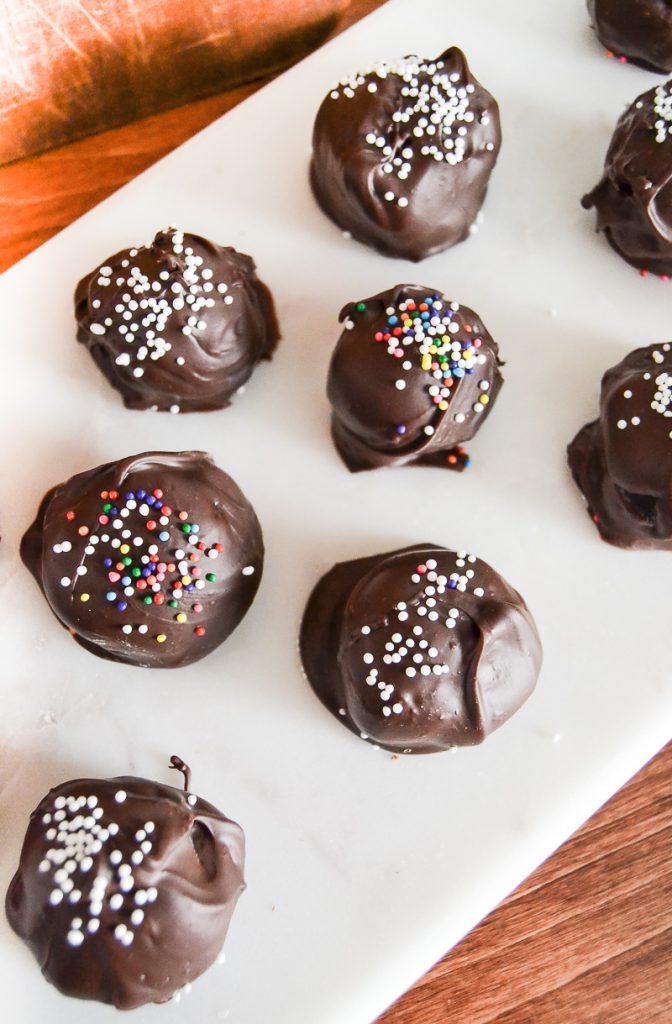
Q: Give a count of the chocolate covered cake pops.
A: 9